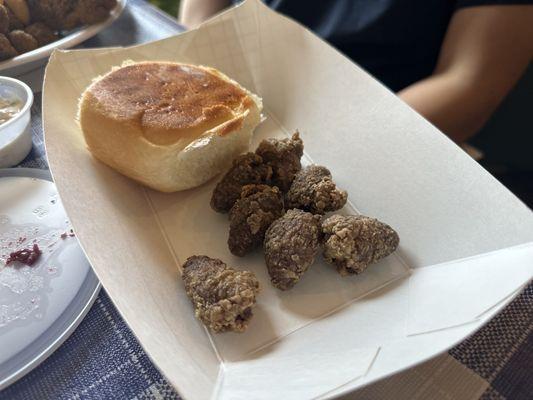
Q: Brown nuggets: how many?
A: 7